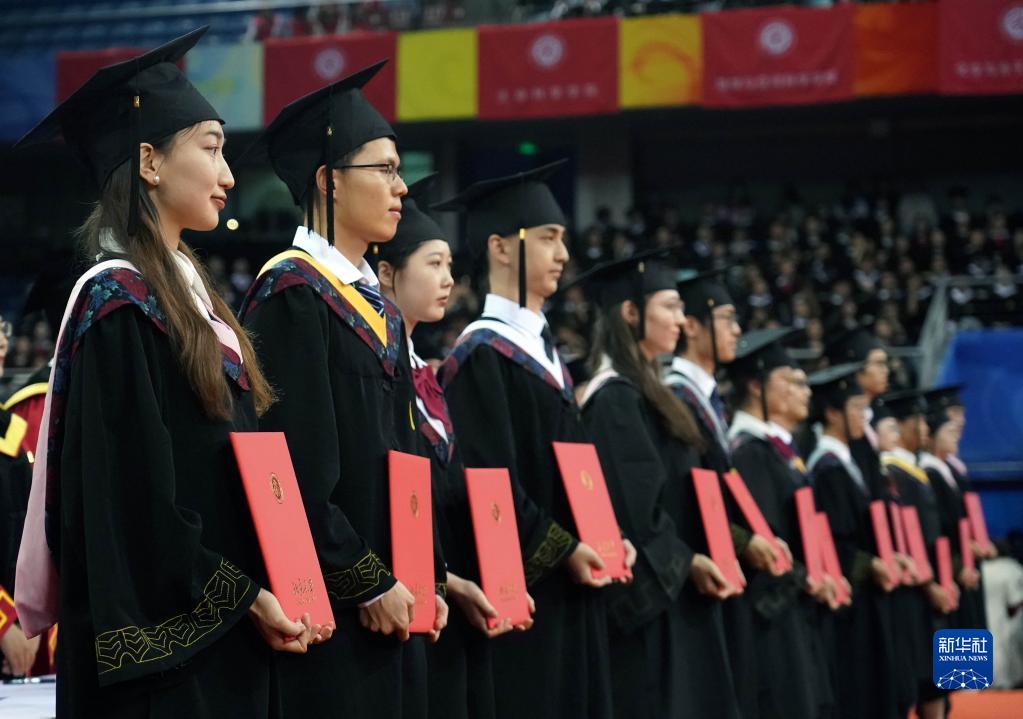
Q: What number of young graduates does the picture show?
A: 14